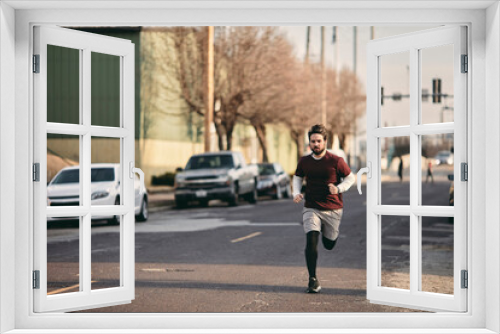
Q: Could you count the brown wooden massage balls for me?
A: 0